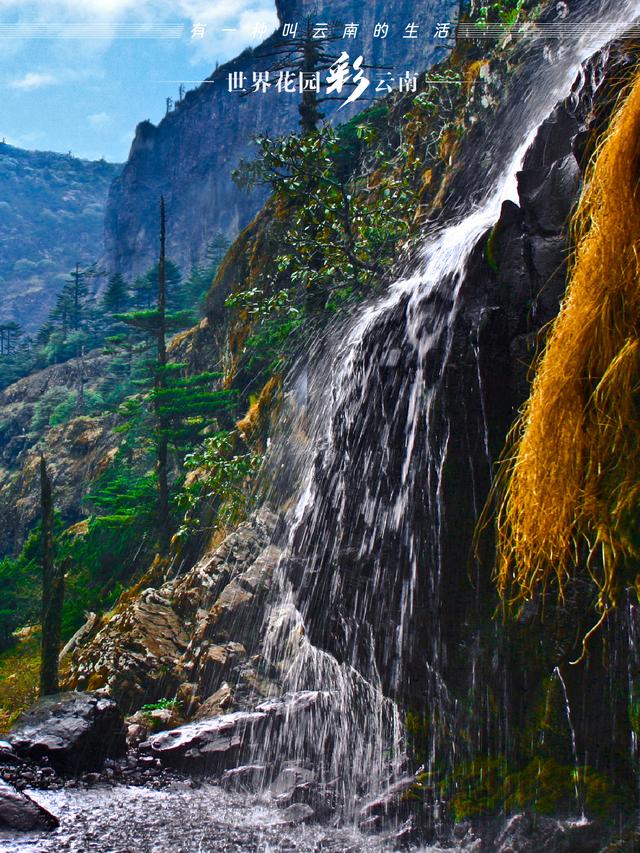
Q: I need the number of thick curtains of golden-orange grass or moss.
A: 1